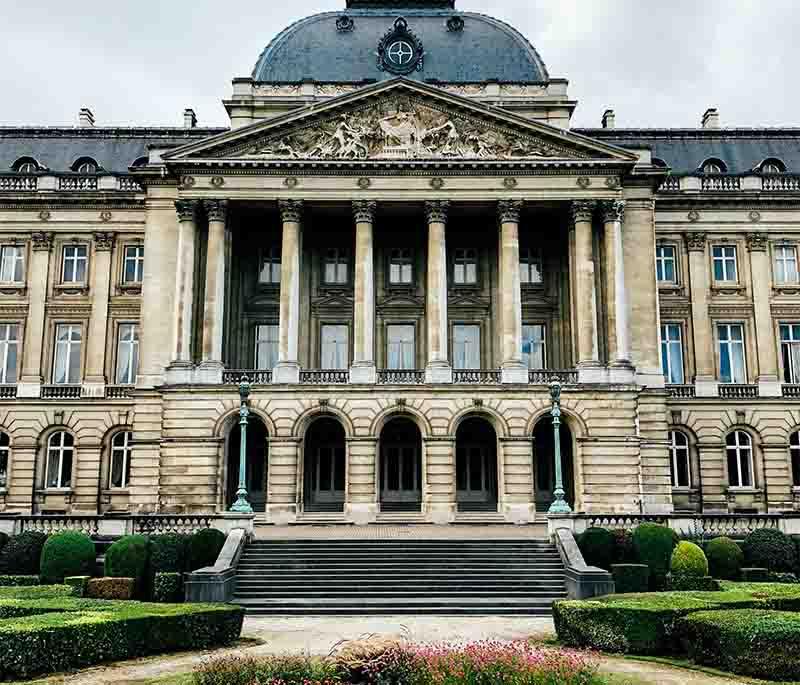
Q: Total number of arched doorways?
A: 5